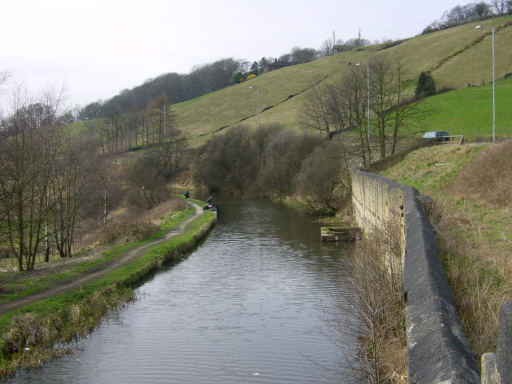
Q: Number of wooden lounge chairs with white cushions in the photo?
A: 0